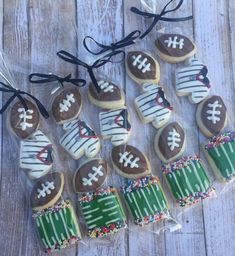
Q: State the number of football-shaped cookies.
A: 10